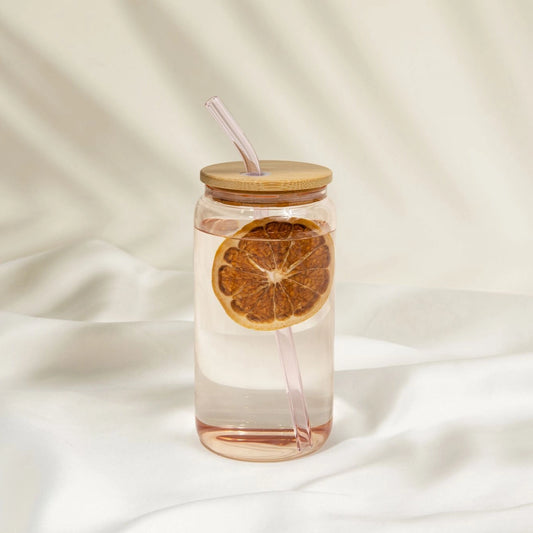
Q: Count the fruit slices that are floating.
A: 1